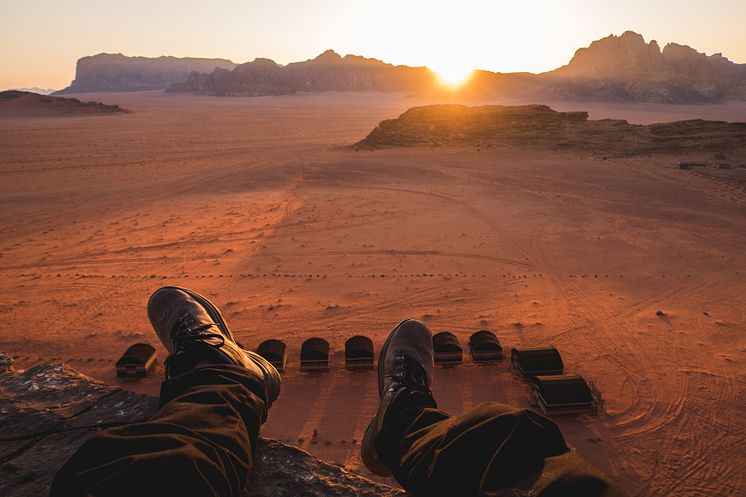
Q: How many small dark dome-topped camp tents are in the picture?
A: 8